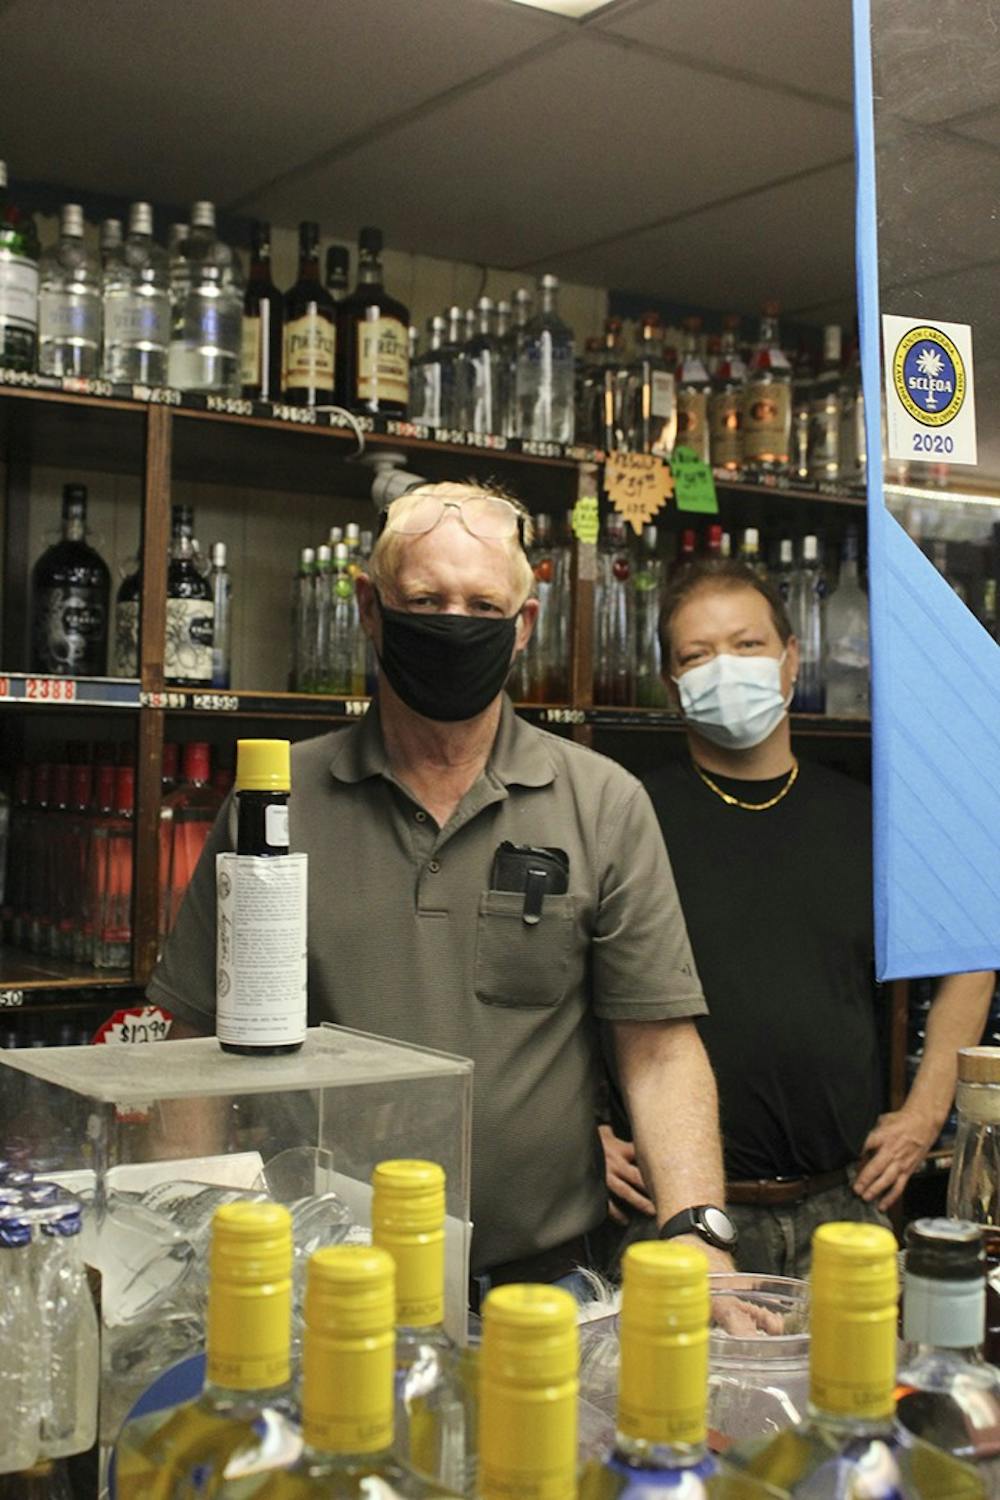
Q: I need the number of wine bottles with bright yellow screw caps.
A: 6